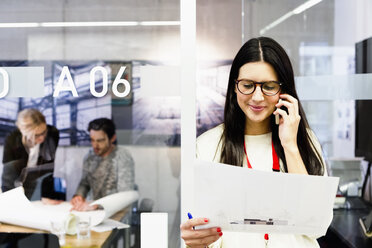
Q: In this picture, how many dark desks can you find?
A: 1